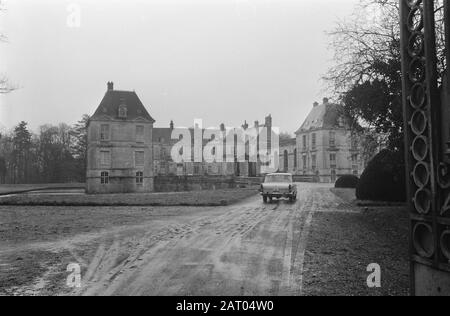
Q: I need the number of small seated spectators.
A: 0